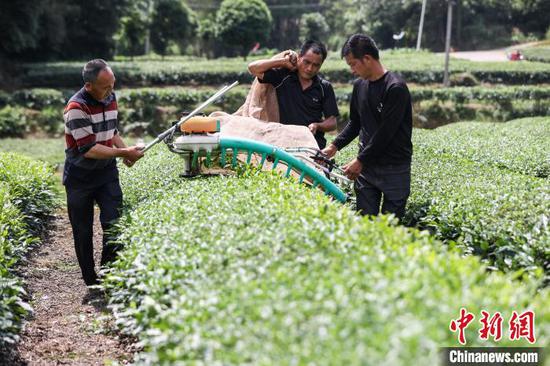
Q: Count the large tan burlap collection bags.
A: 1